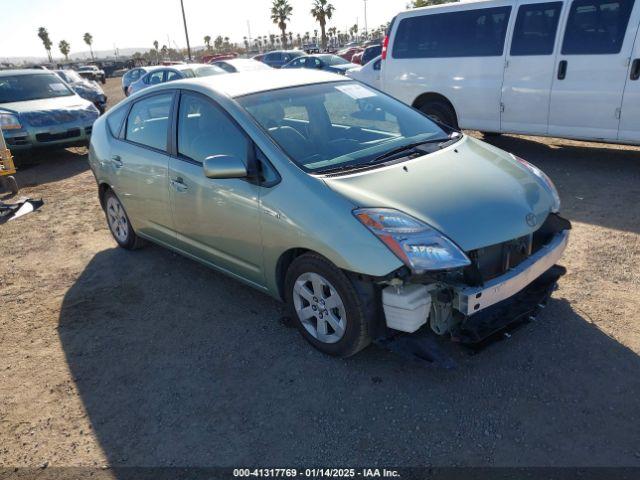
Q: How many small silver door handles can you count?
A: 2